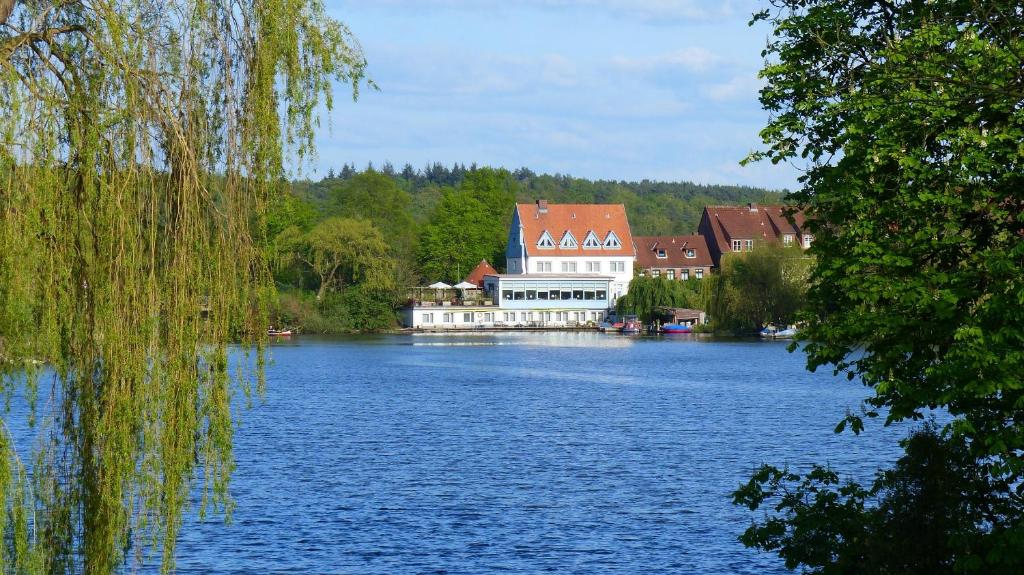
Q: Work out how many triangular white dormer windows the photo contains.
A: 4